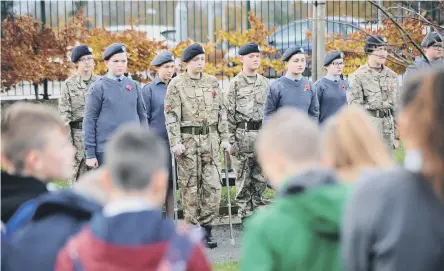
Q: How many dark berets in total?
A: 9